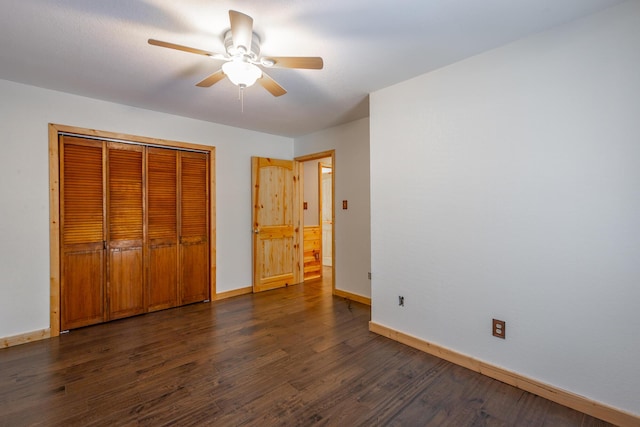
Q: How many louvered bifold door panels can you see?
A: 4